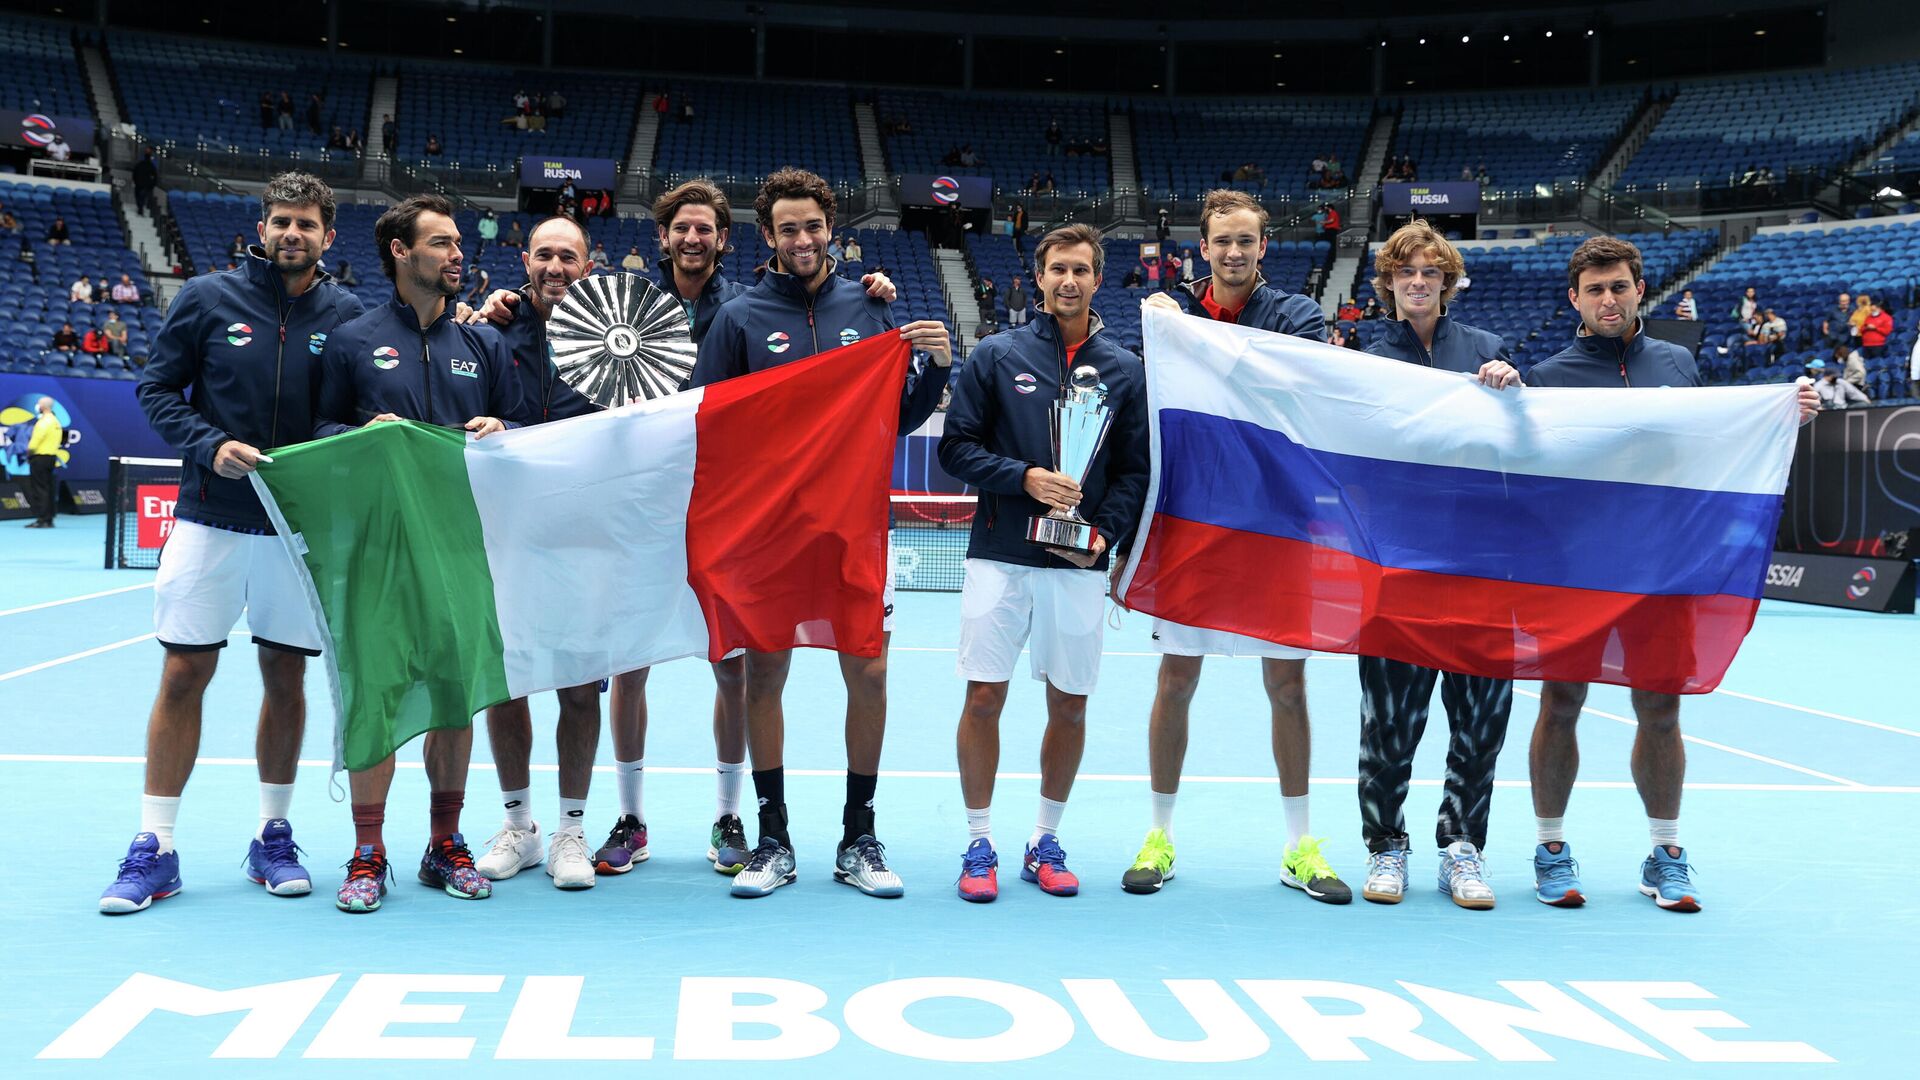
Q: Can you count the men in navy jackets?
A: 9